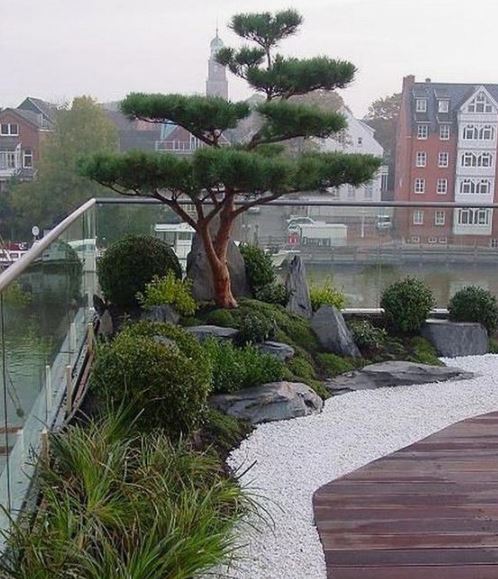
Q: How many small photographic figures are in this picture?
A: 0